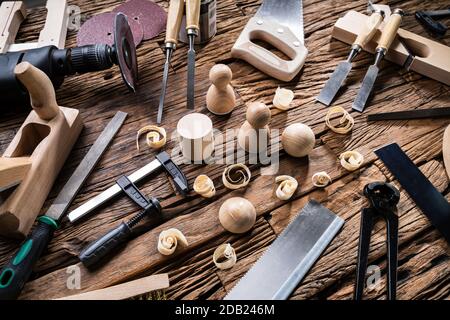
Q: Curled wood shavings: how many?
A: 10